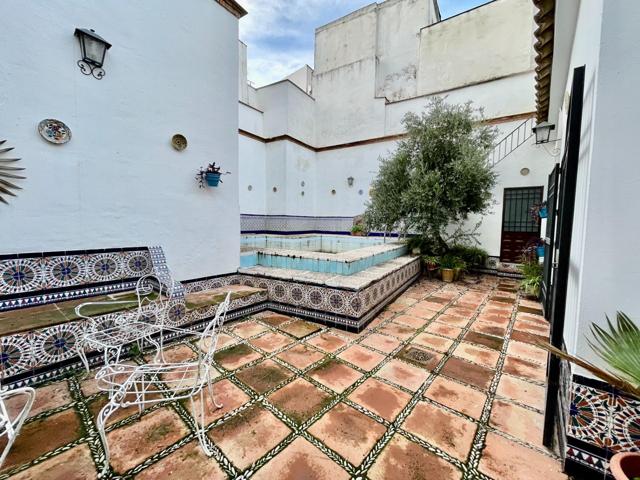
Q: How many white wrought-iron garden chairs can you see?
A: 3